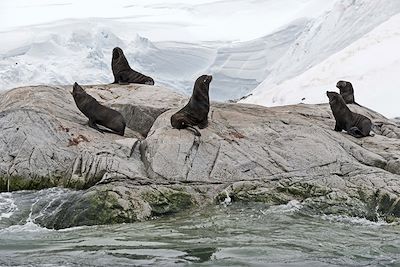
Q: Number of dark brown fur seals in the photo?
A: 5